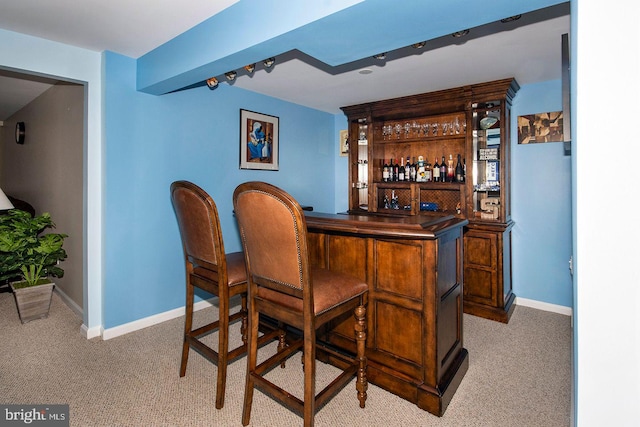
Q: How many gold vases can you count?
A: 0